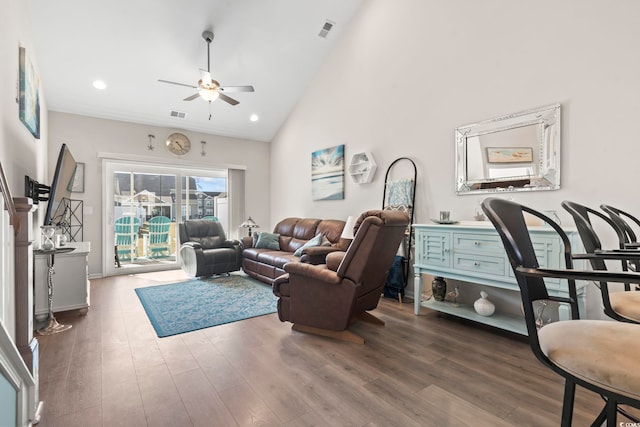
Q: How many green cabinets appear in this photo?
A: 1